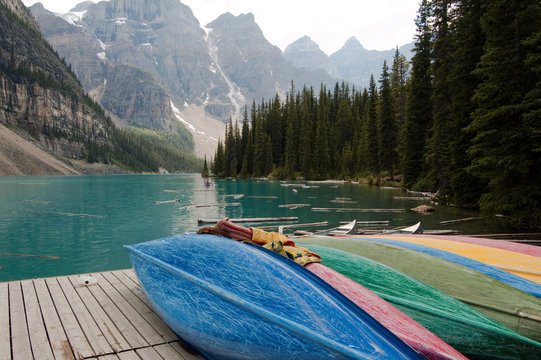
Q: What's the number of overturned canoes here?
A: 7